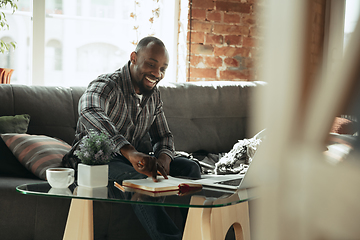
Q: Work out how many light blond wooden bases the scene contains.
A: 2